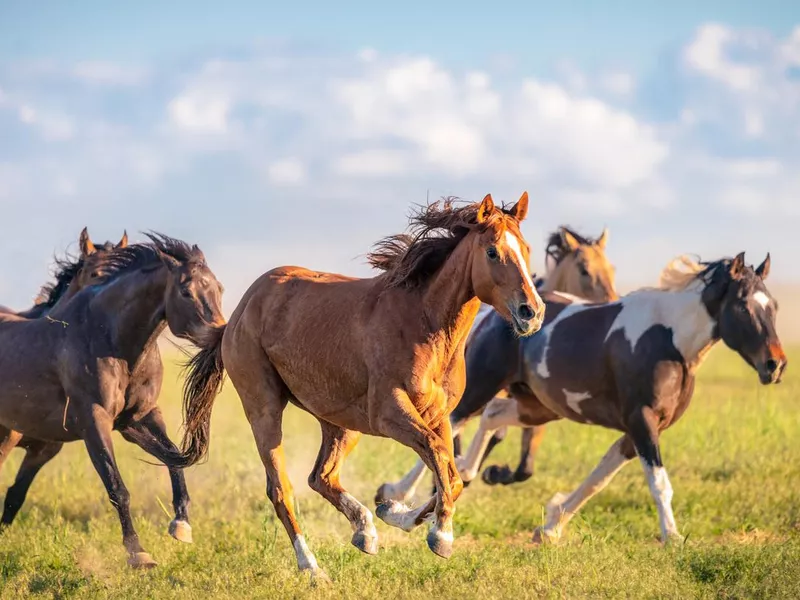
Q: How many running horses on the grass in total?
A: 5